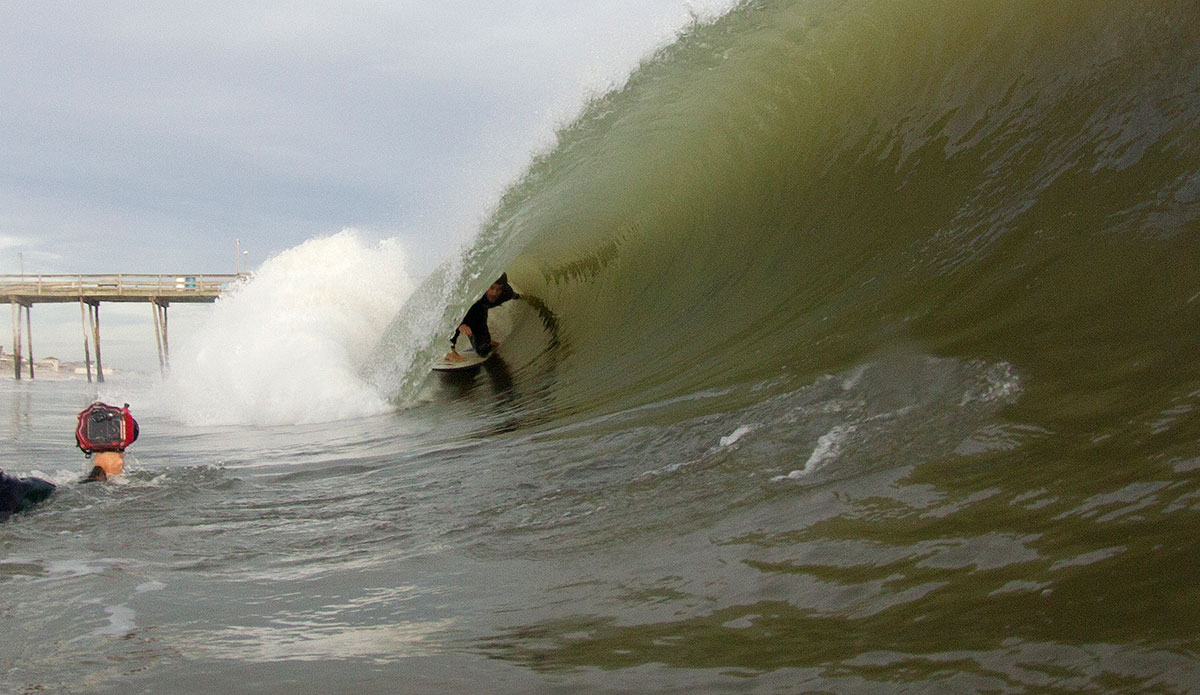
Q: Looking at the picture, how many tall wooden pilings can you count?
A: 9